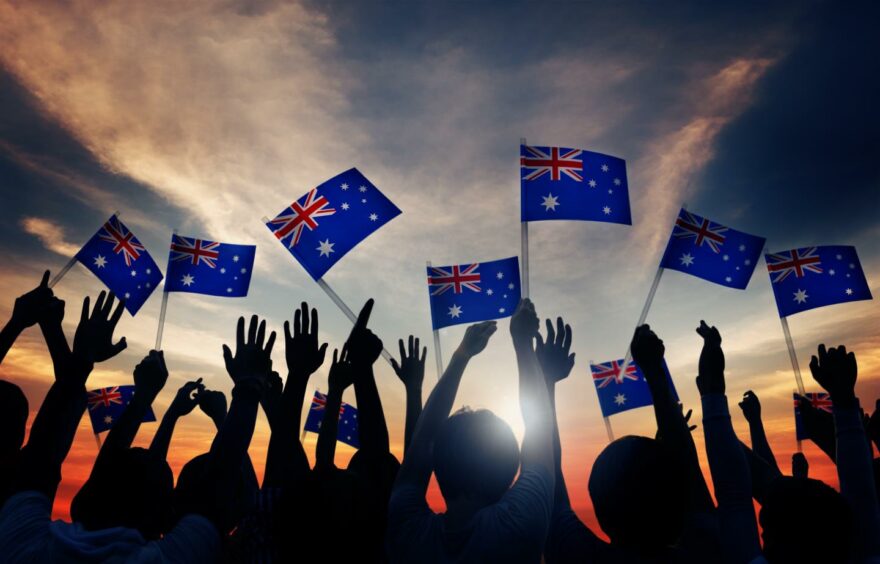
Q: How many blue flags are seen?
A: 11